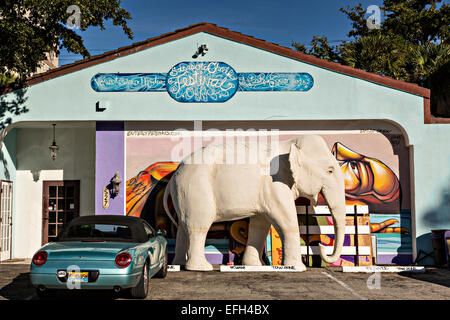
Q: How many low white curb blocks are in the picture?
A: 3